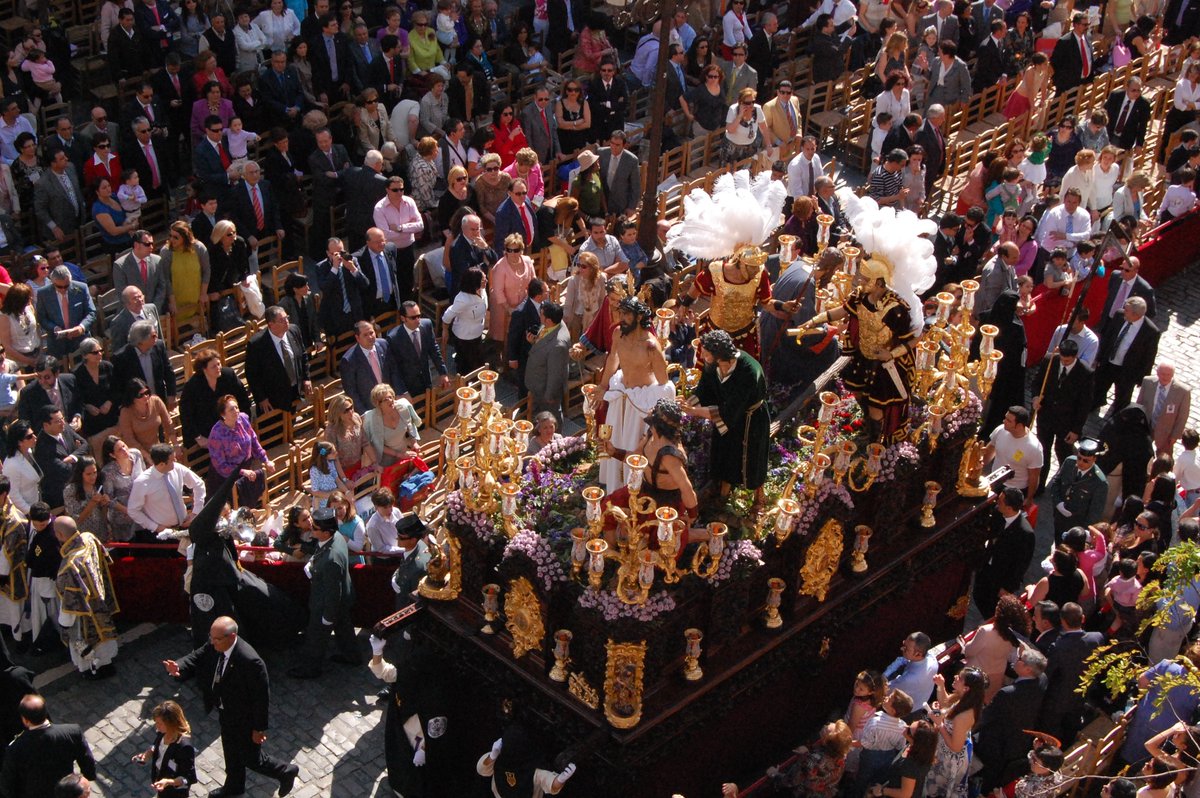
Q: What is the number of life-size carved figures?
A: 7